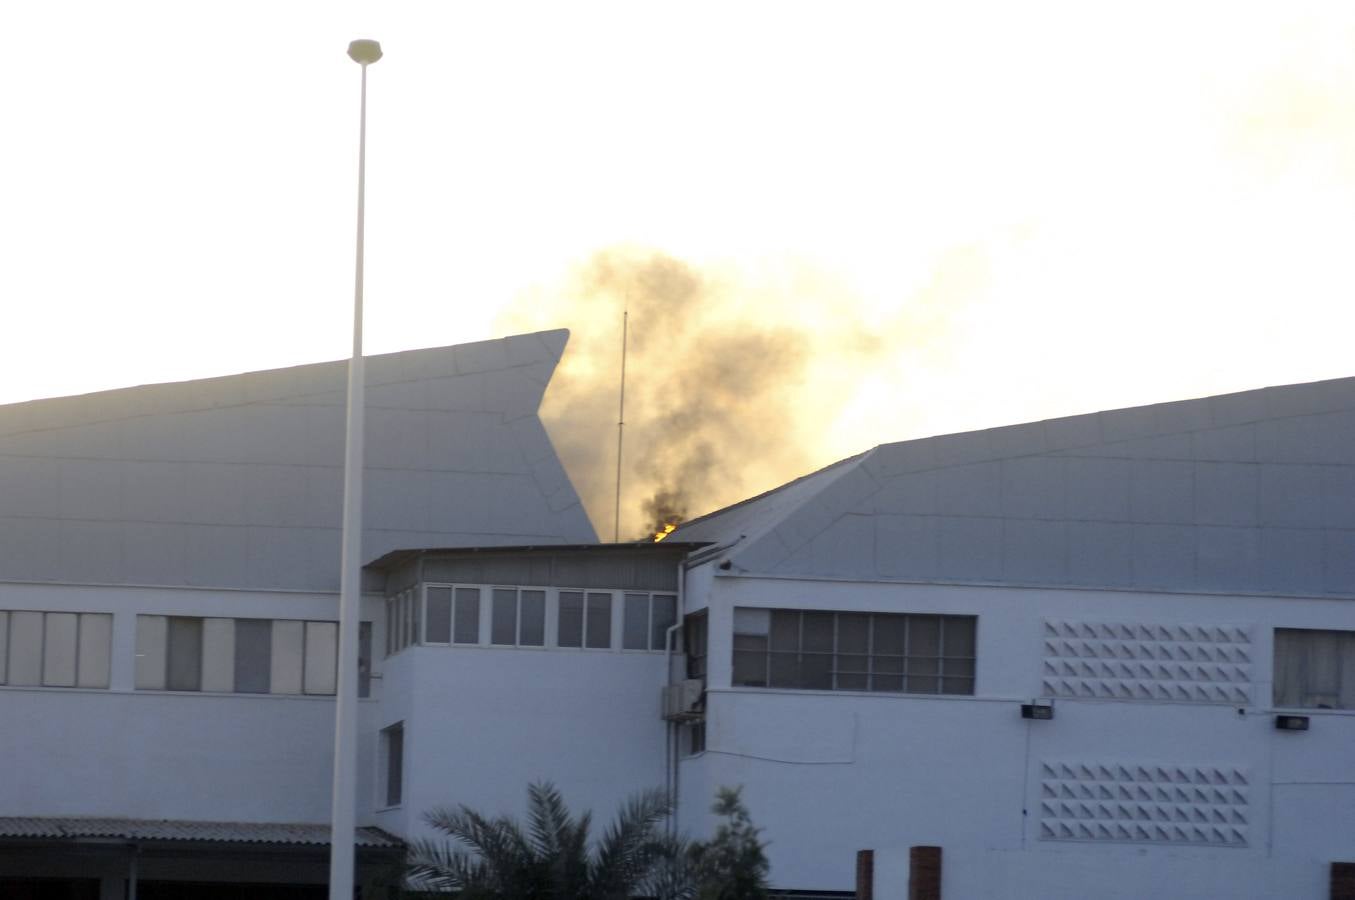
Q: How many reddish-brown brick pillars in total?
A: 3